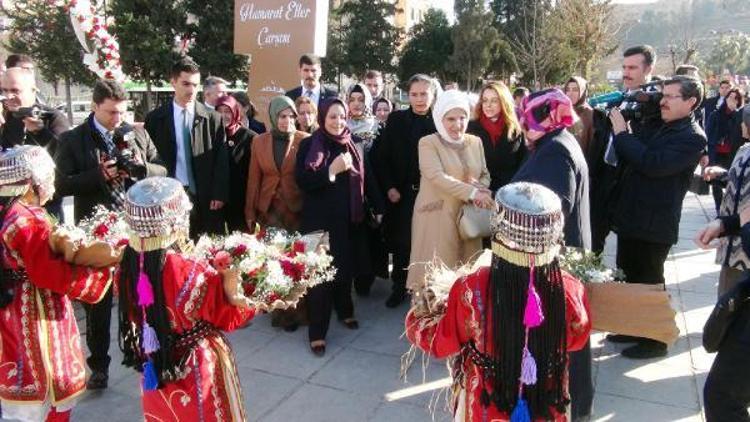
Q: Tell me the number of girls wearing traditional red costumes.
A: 3